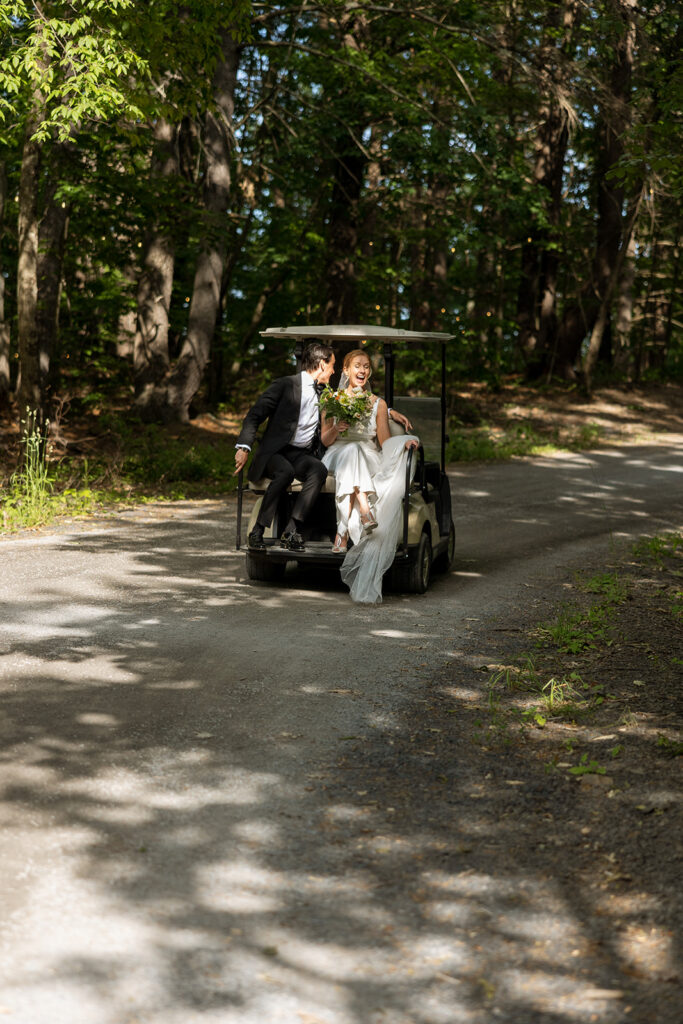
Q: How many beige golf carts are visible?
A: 1